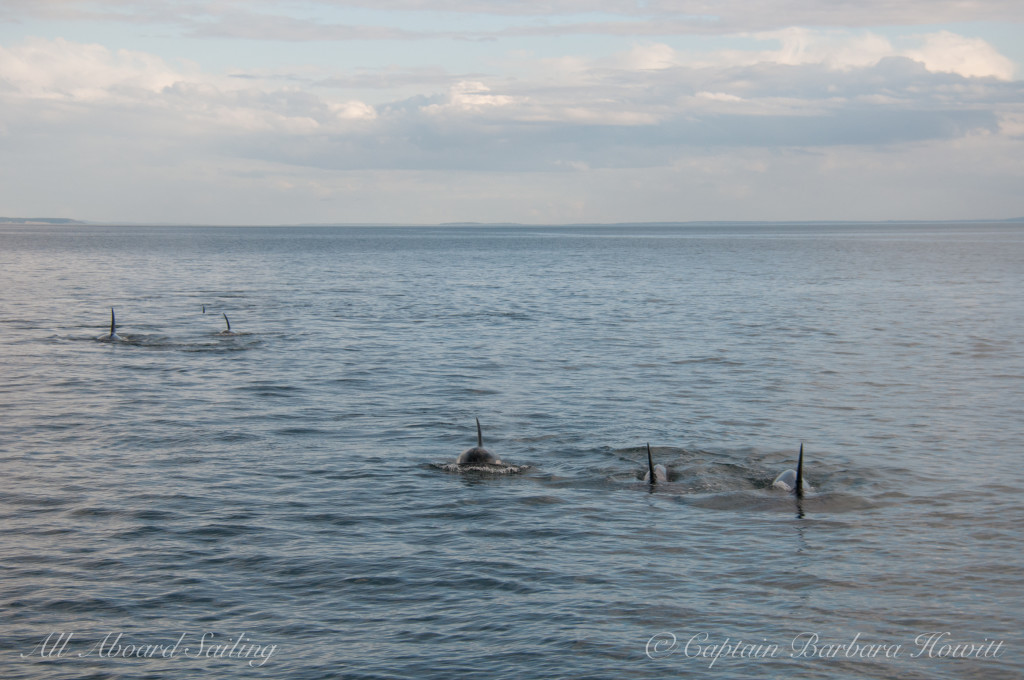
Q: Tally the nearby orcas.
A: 3